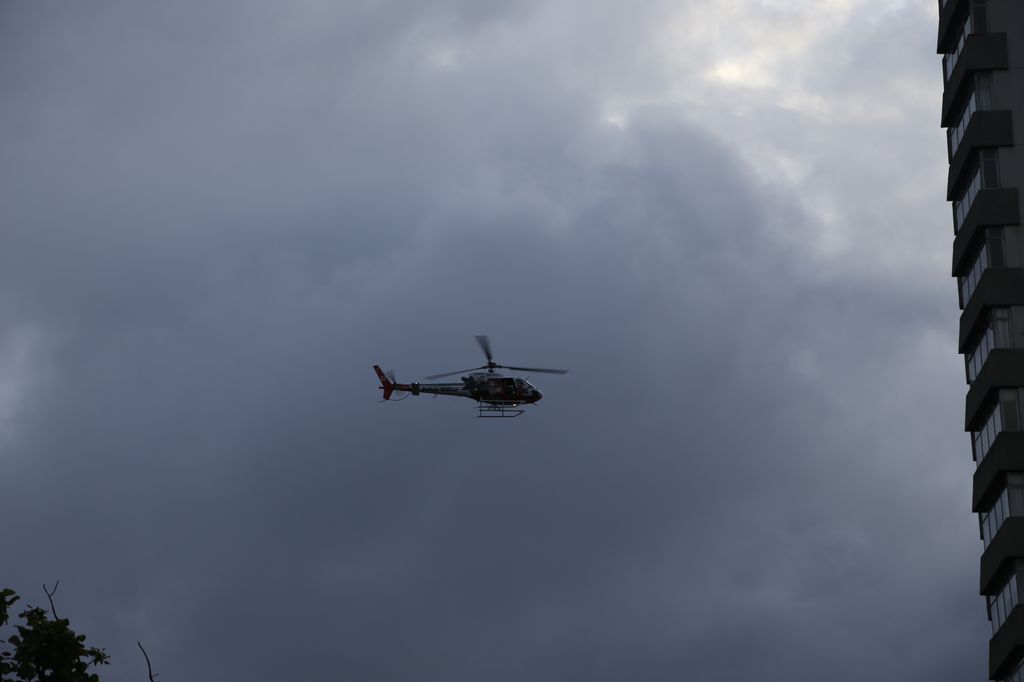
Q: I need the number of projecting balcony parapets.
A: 9